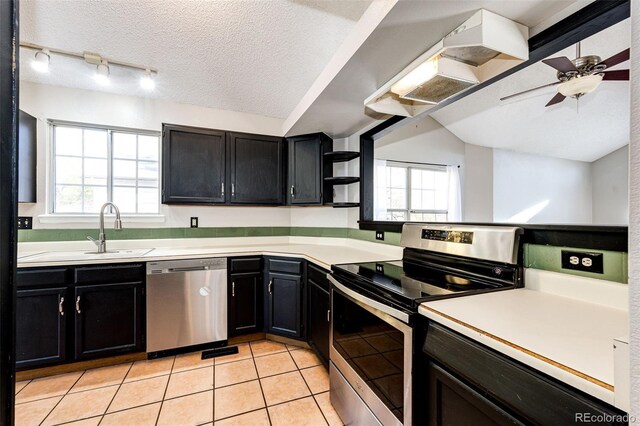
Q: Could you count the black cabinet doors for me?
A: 9